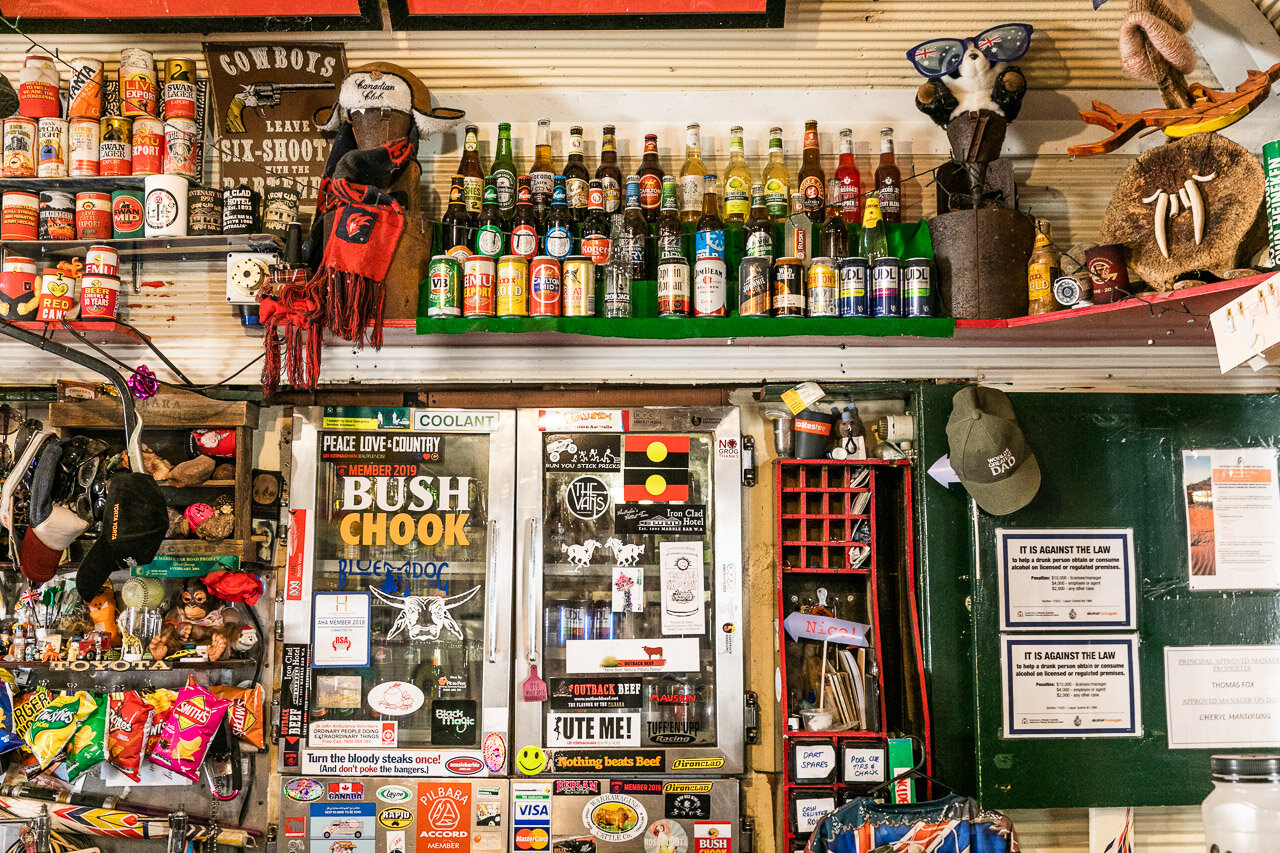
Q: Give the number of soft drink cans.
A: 1